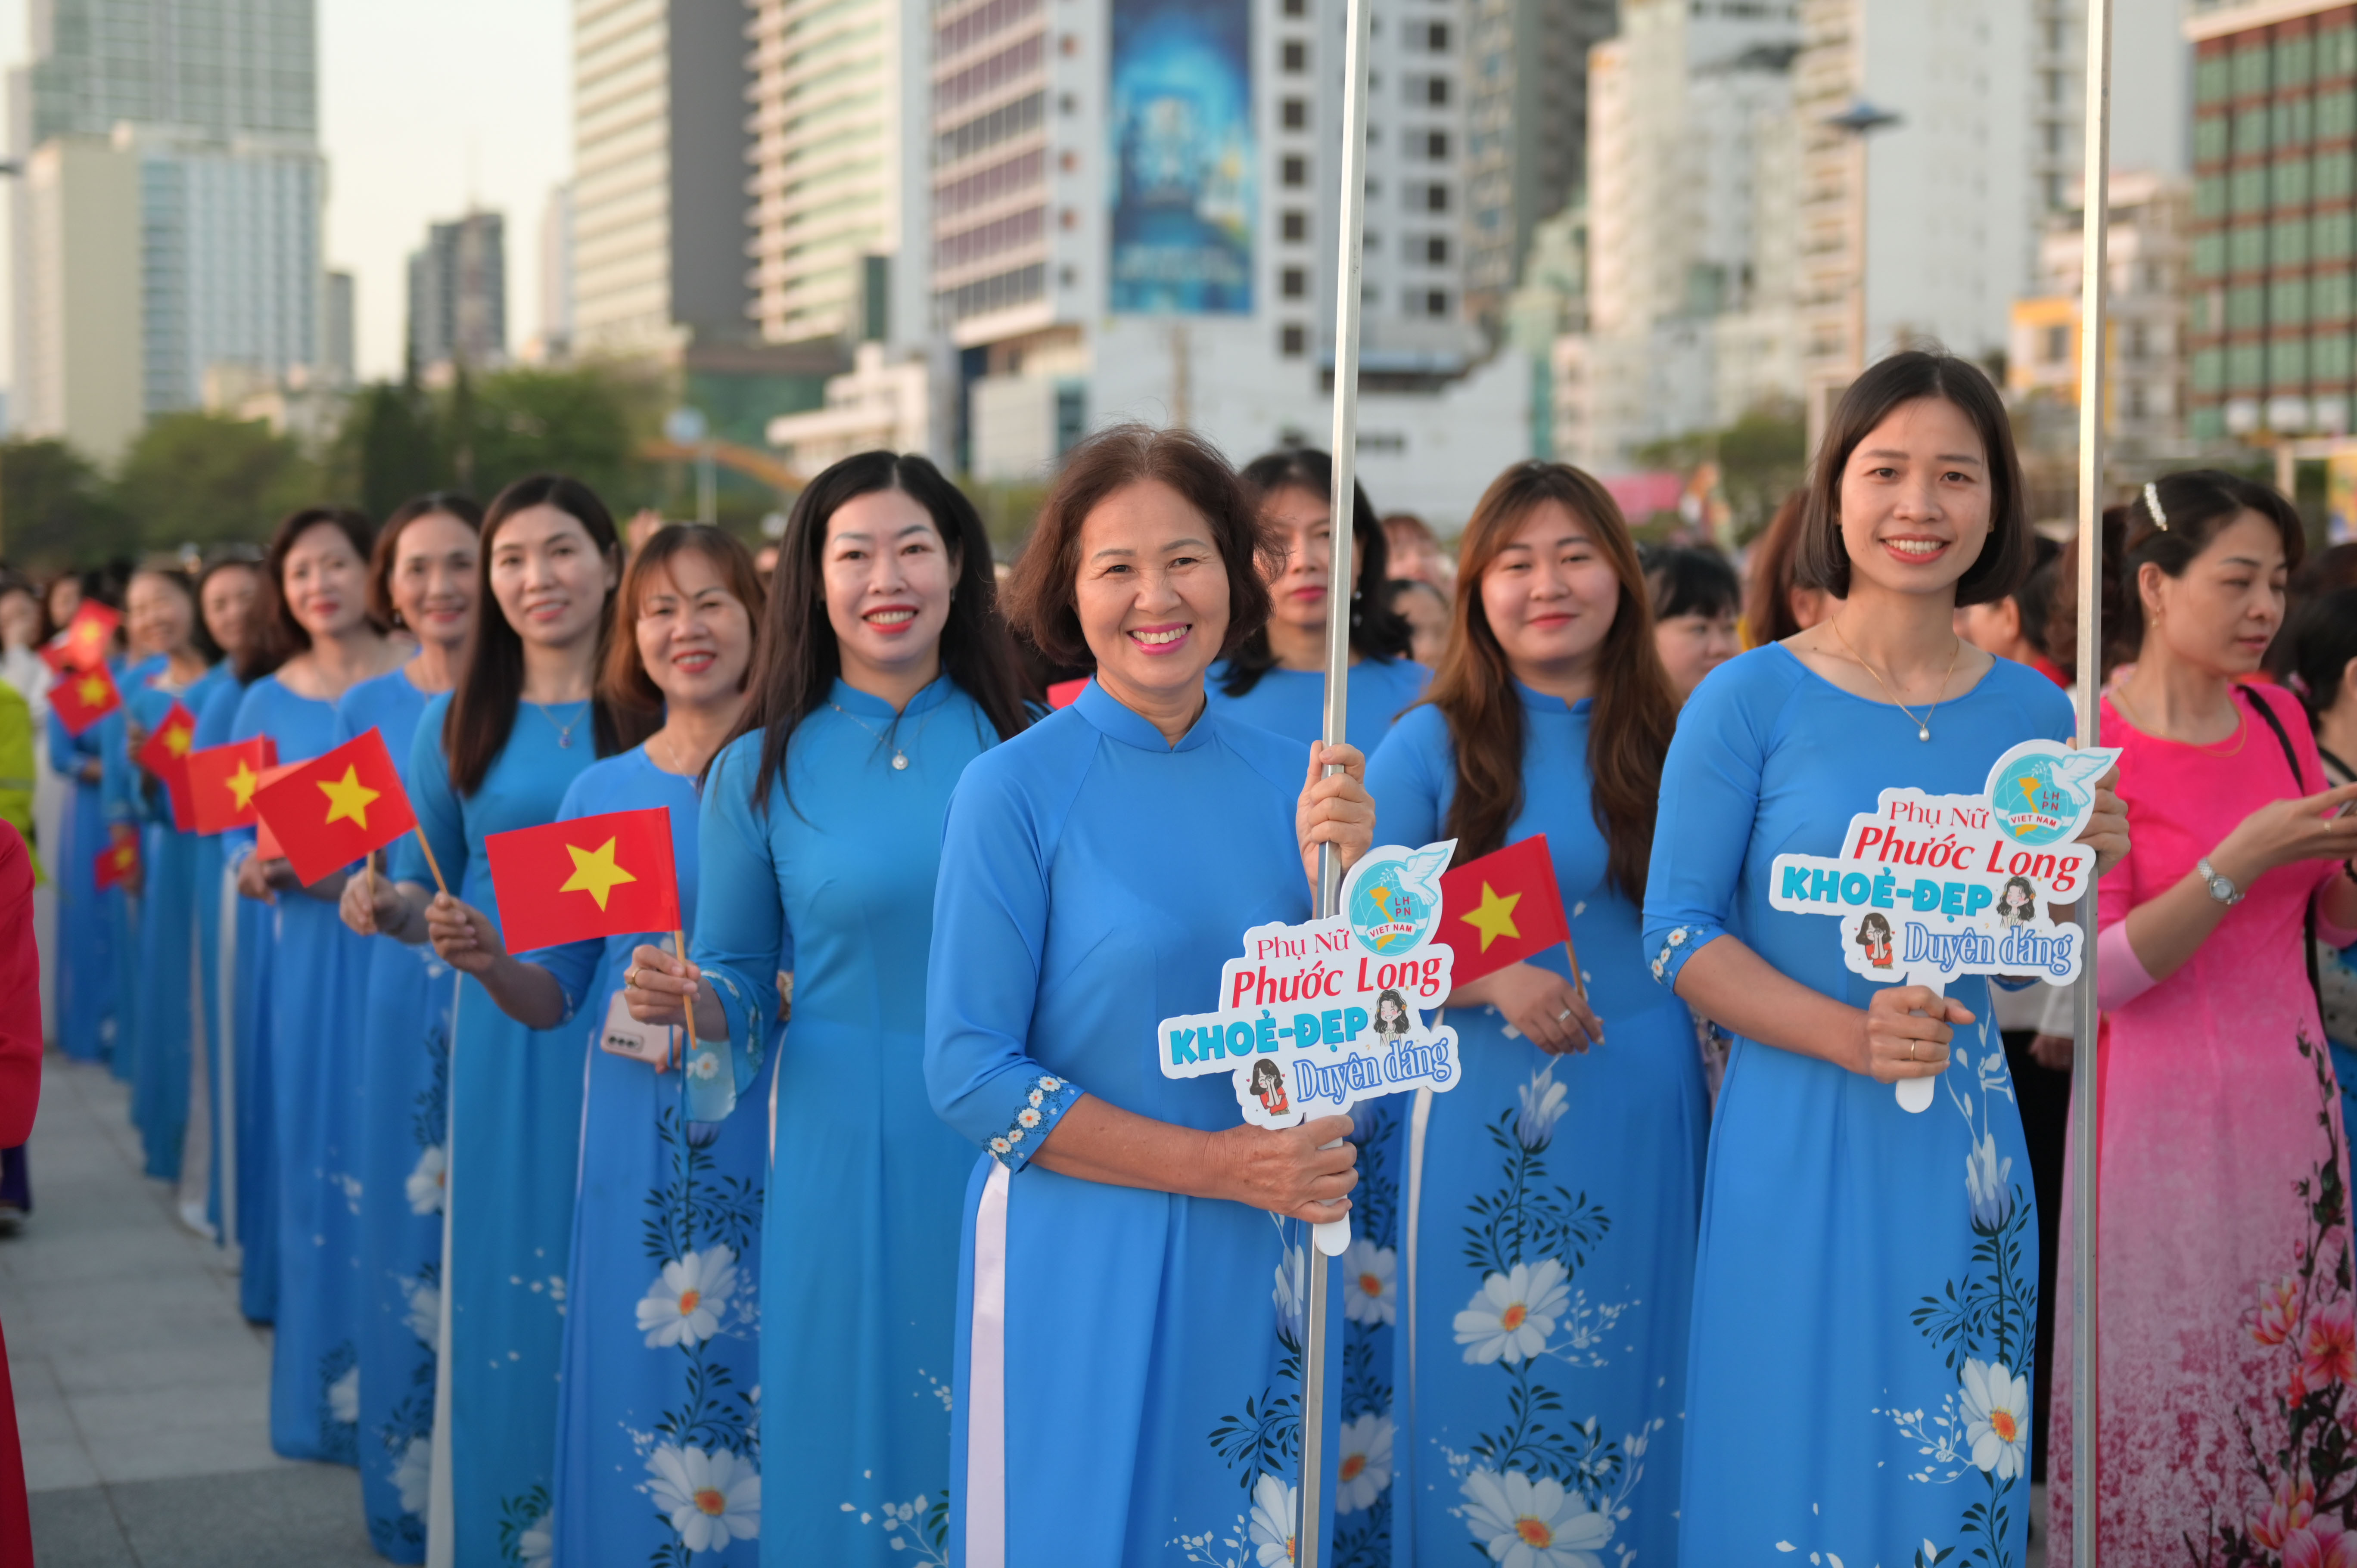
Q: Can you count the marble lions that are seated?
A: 0